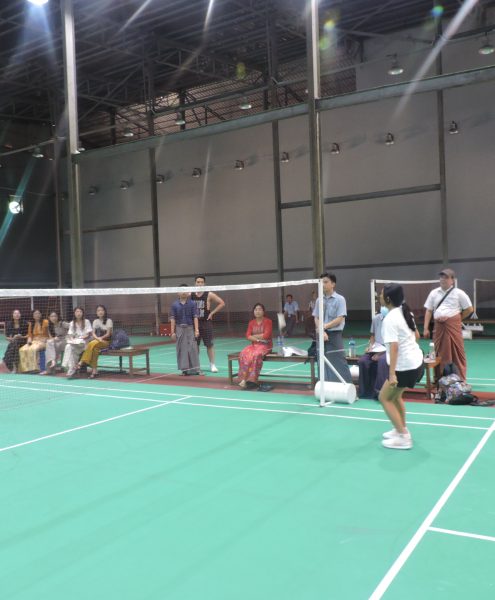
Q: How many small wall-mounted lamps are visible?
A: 9